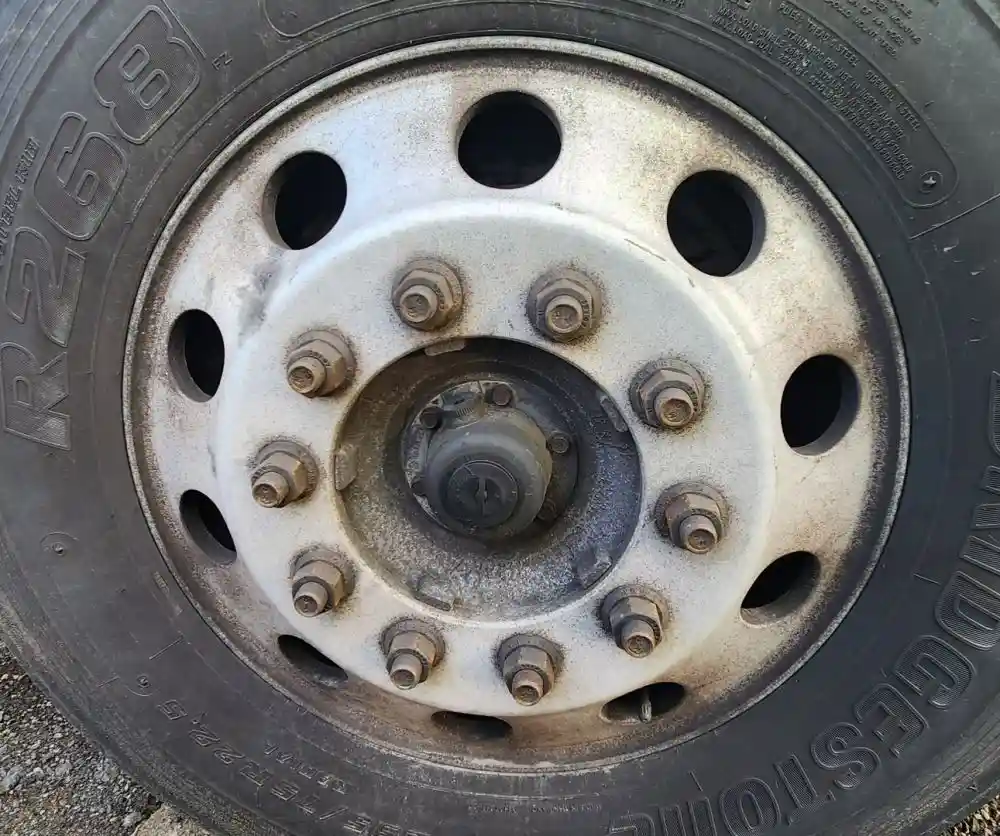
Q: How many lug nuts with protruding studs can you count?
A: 10